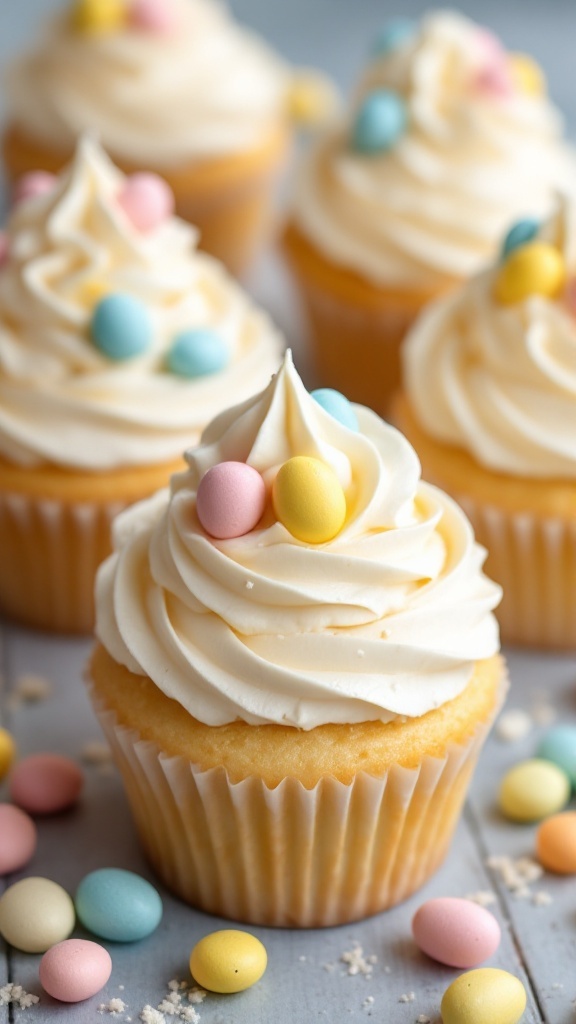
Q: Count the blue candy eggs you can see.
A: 8